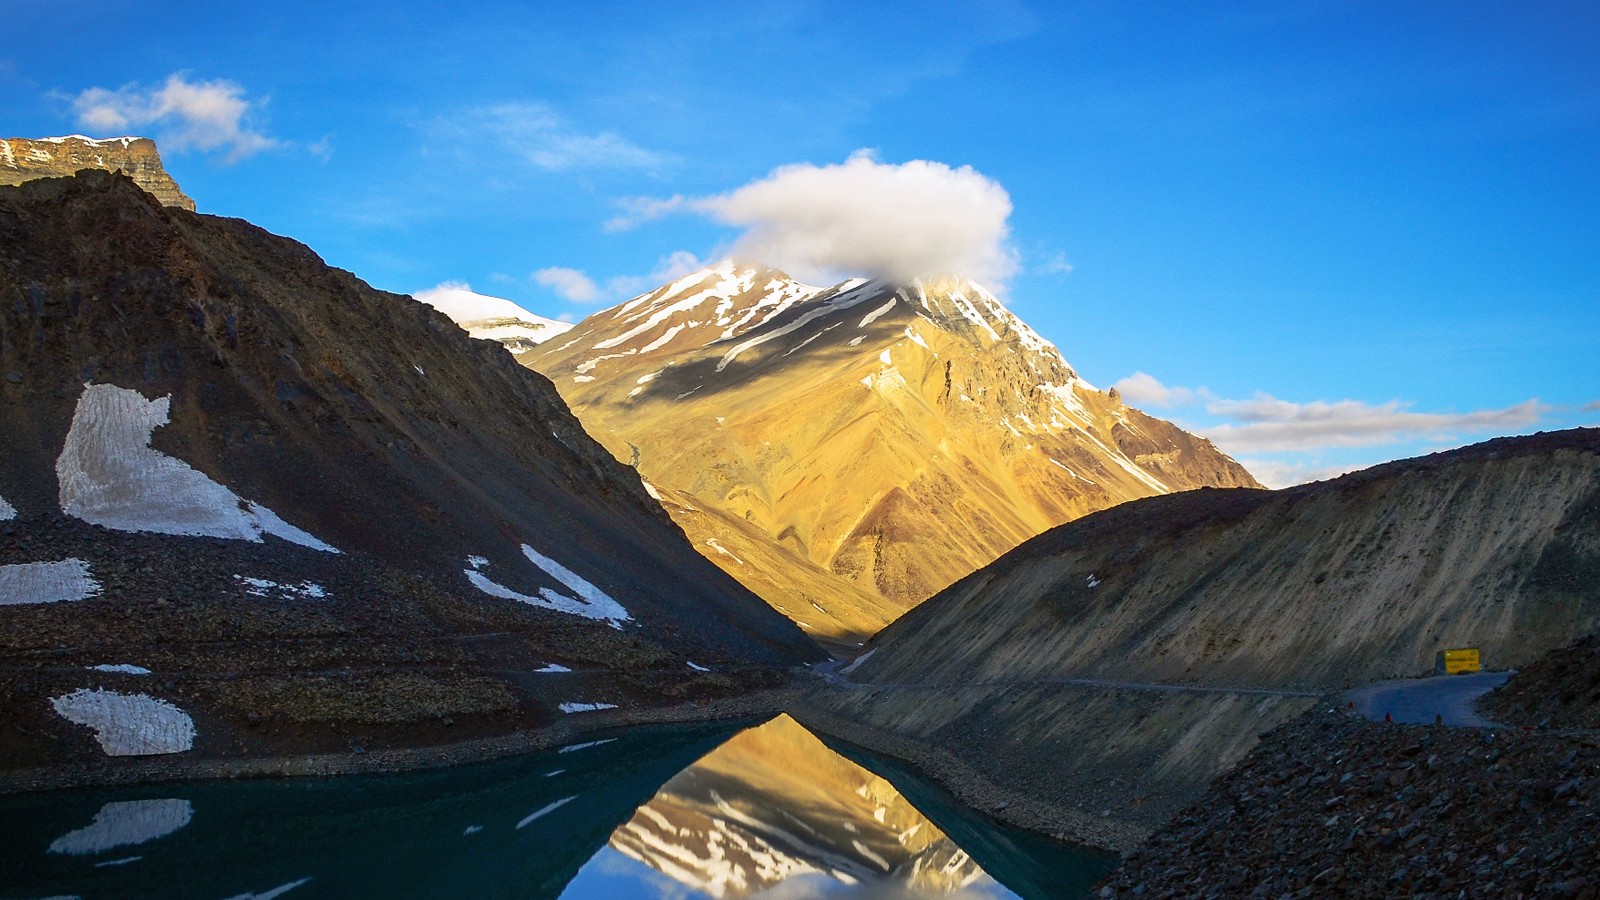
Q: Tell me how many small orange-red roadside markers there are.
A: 3